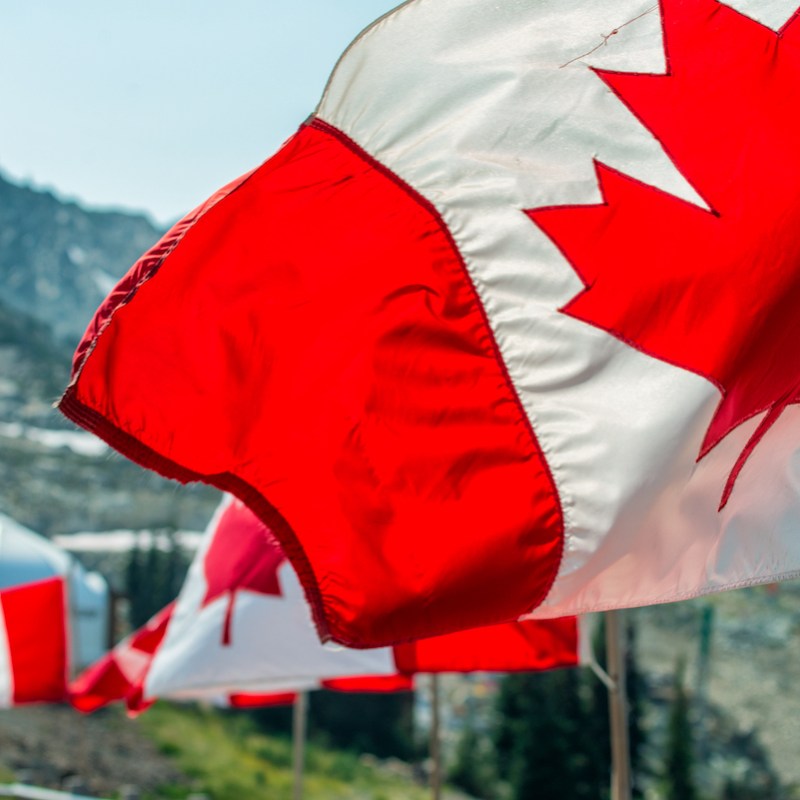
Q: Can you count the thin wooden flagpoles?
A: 3